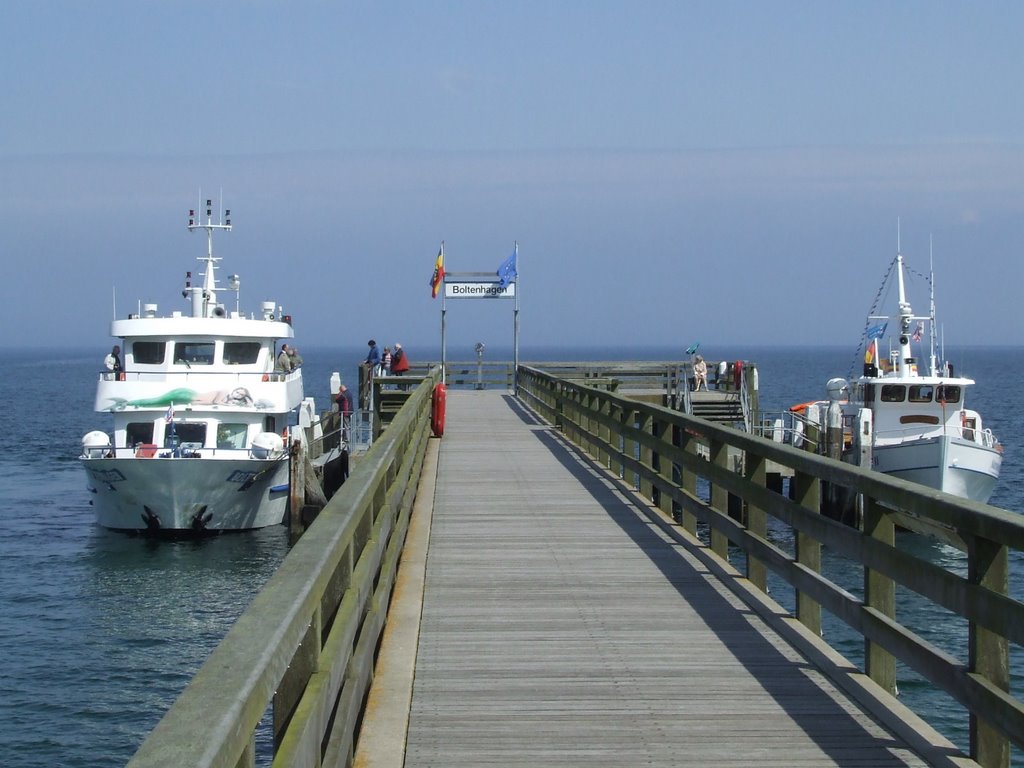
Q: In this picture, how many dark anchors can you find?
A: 2